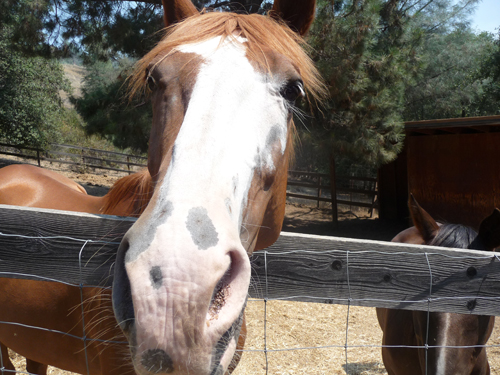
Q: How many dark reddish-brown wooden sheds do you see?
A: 1